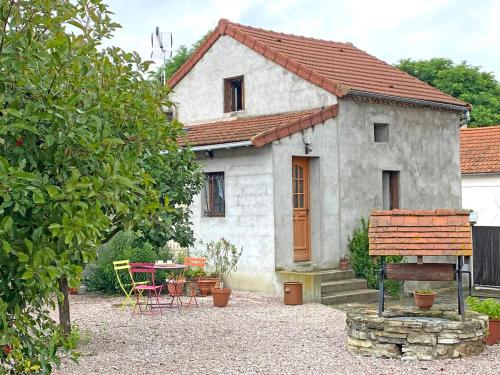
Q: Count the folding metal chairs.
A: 3